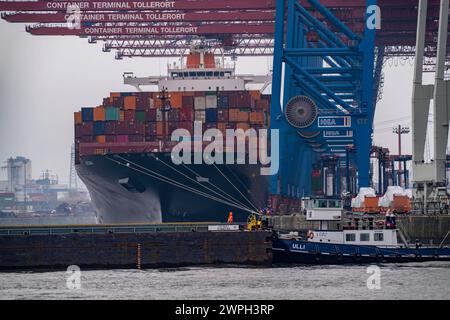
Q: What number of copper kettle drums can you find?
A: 0